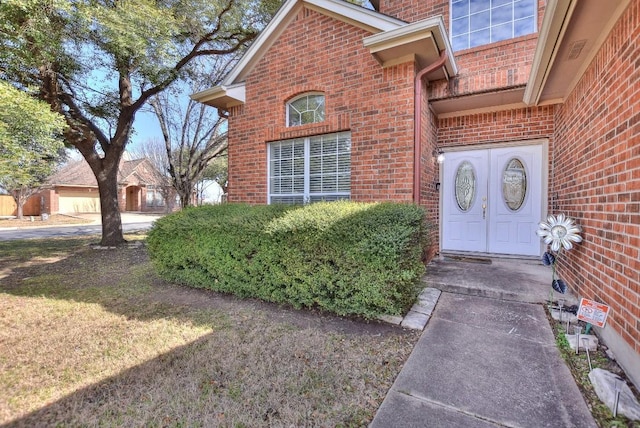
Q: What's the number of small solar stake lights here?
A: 5